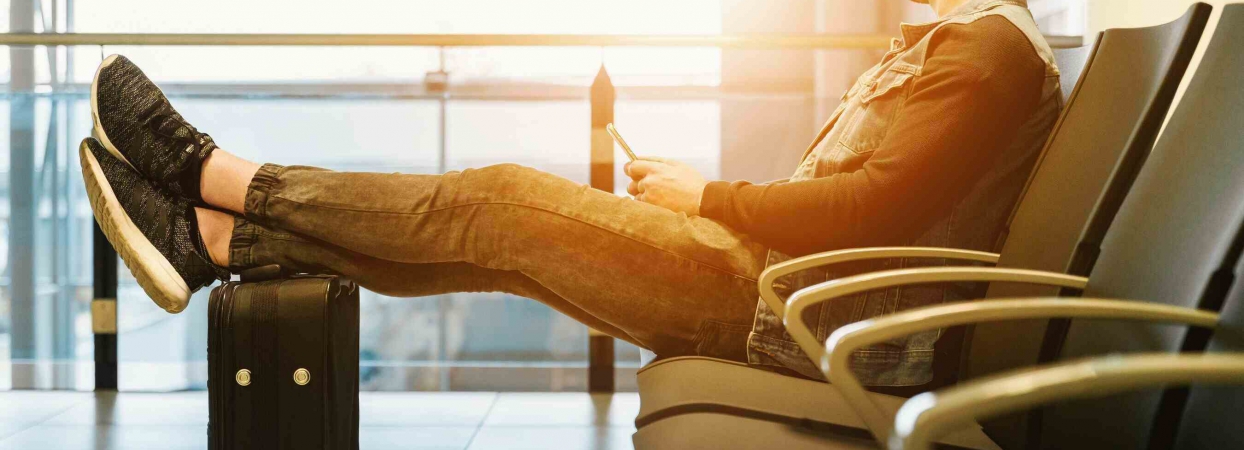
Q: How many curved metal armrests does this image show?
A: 4